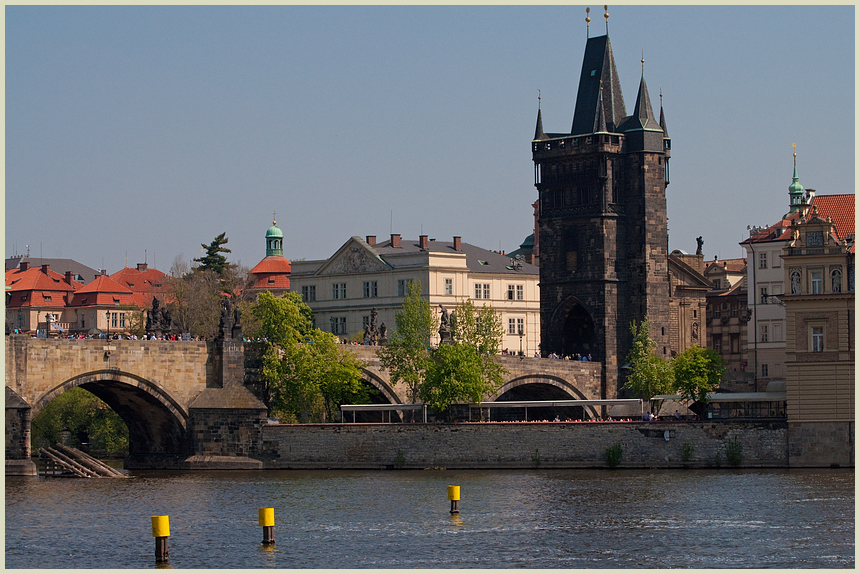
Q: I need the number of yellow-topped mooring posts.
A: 3